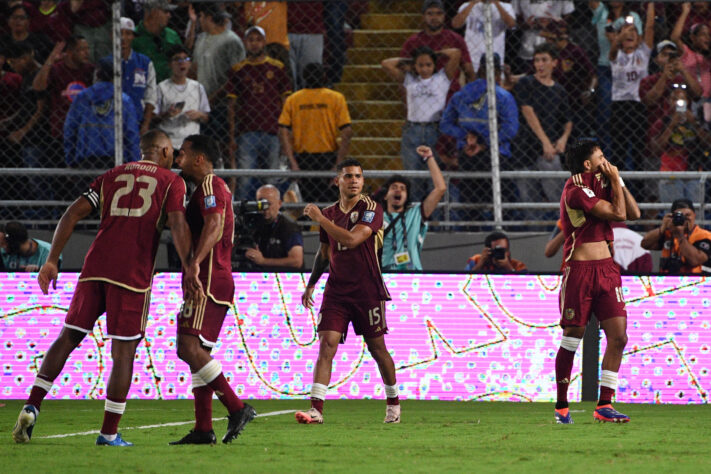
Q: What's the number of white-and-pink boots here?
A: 2